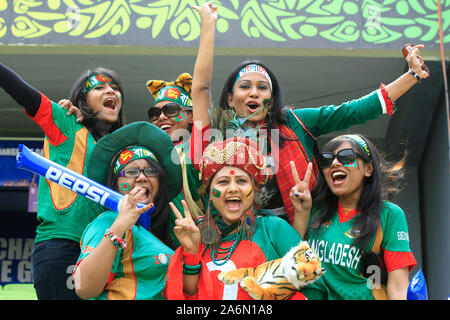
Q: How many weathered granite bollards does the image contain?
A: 0